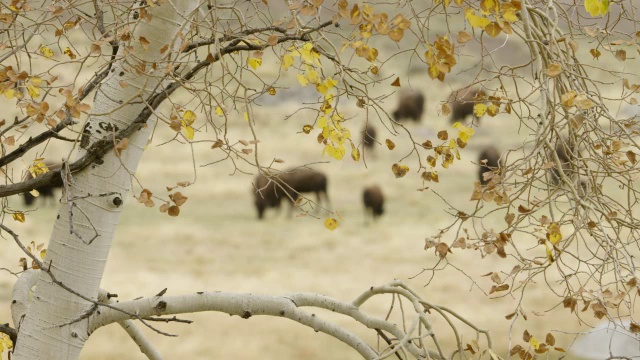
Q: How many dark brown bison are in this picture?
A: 8